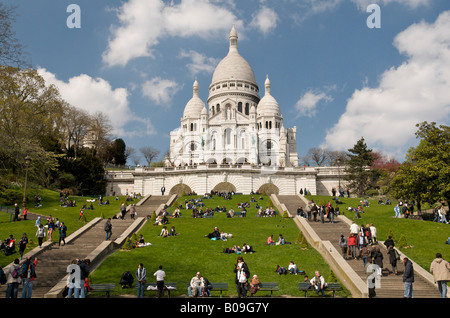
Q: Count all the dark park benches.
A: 5